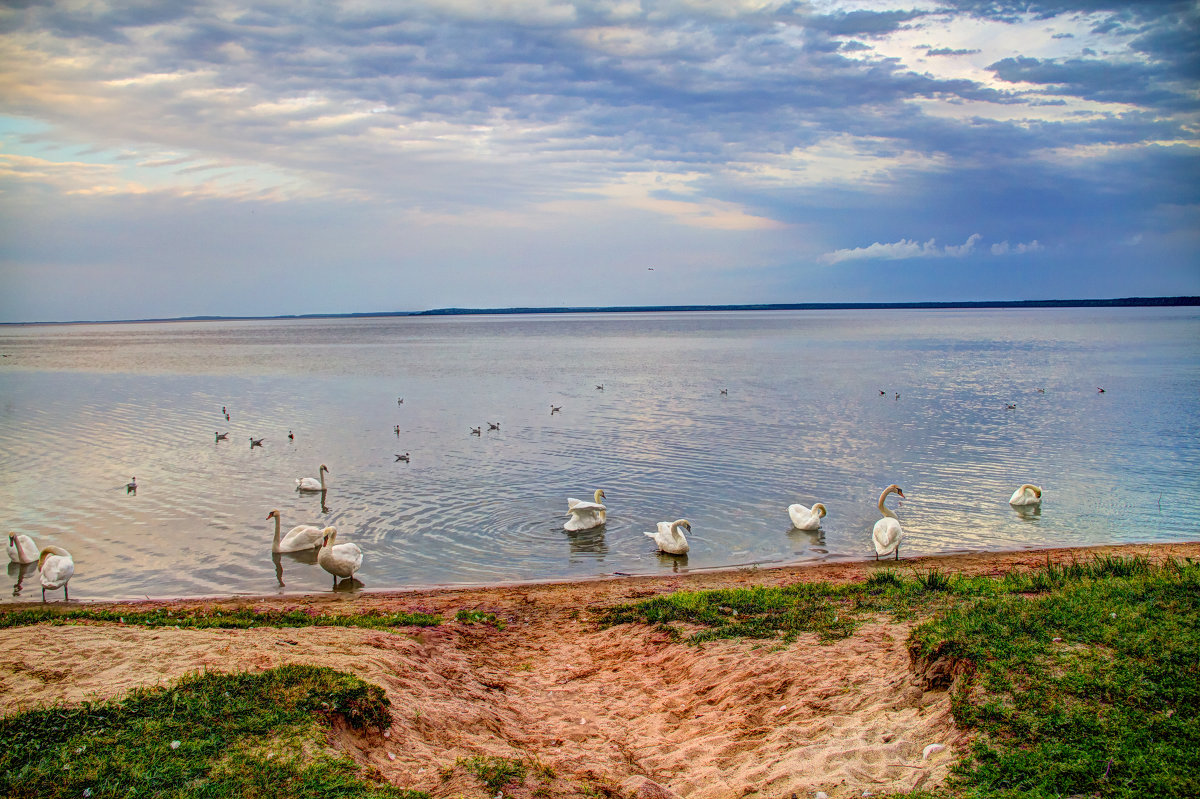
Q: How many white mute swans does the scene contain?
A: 10